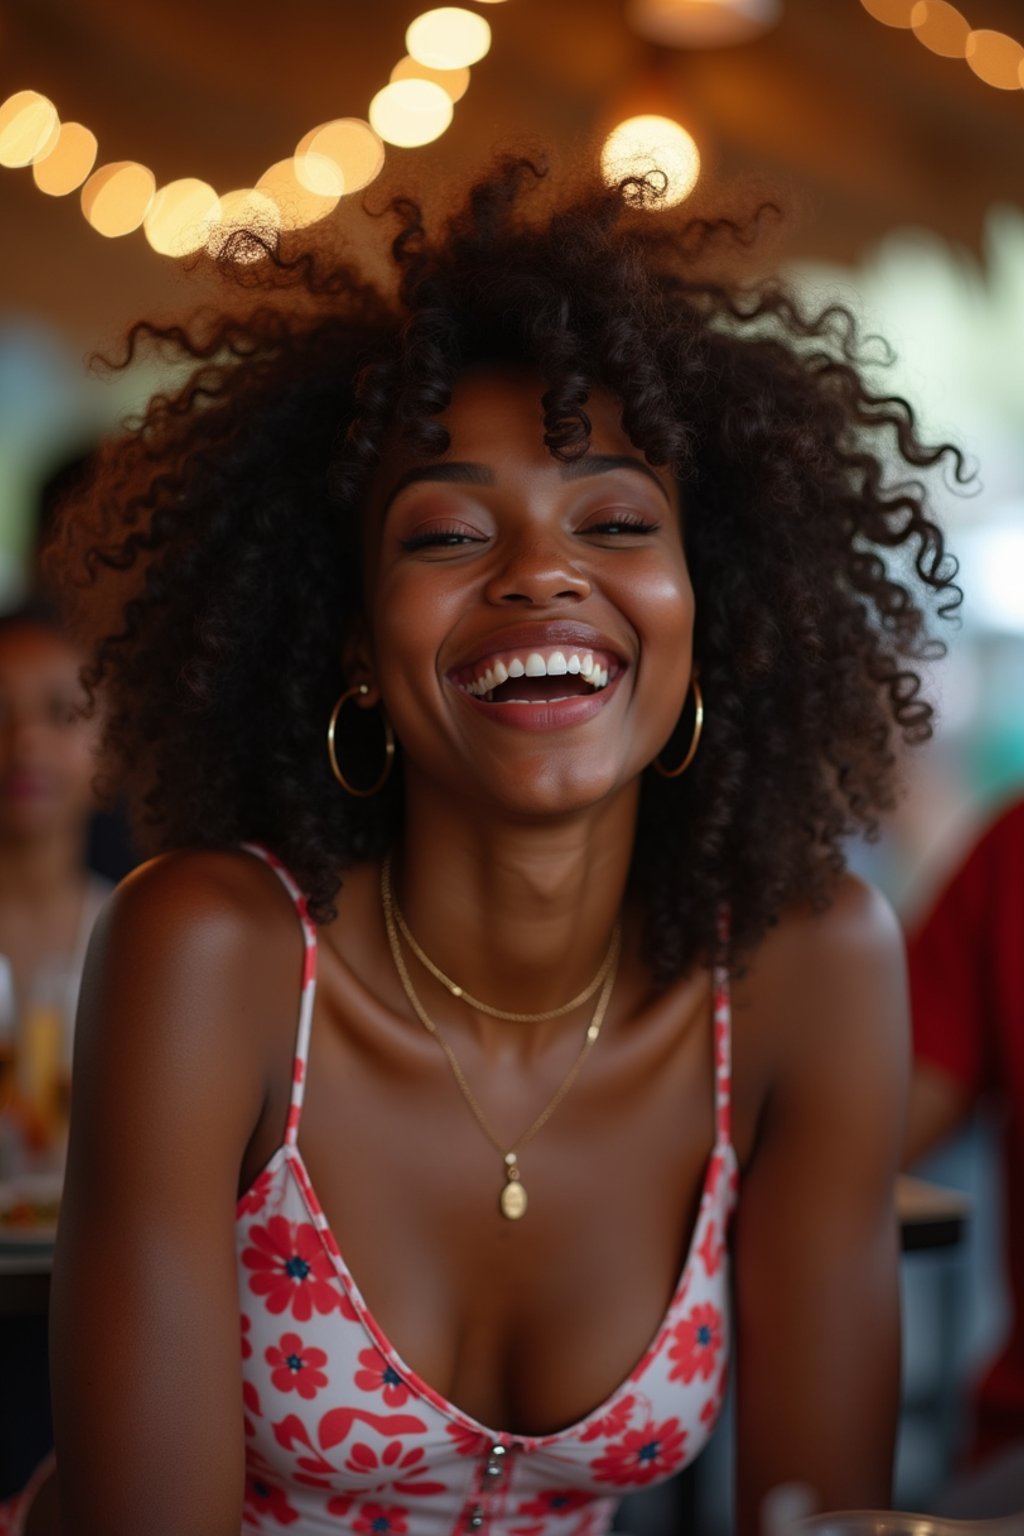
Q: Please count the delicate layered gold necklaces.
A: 2